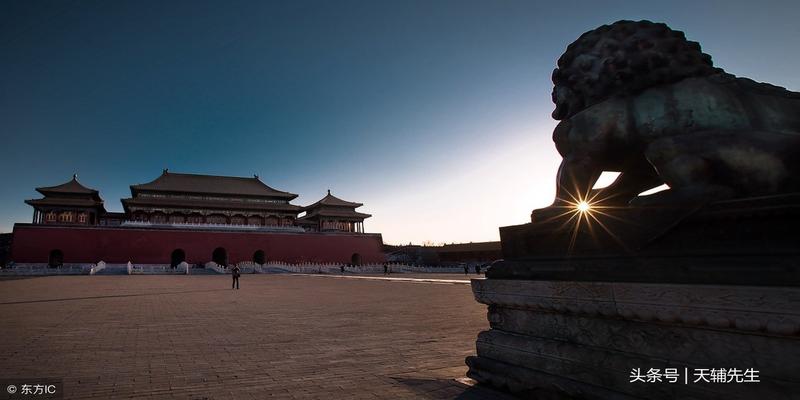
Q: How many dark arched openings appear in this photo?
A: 5